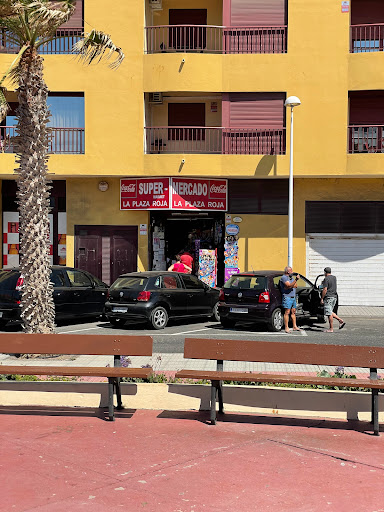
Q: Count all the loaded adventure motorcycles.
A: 0